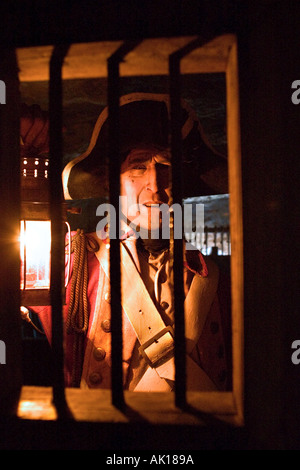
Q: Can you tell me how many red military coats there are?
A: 1